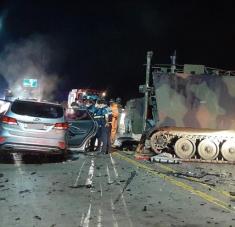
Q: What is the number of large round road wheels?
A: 3